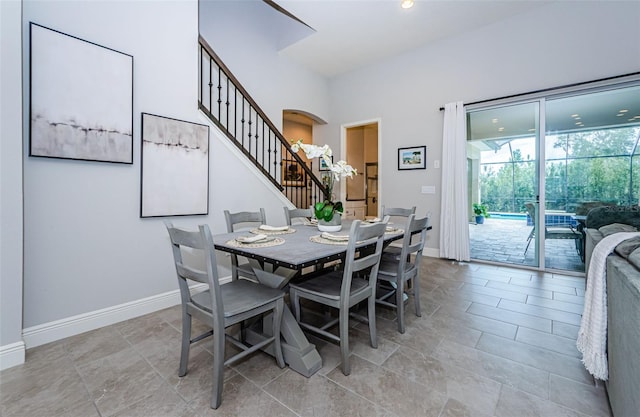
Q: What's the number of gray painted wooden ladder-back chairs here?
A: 6